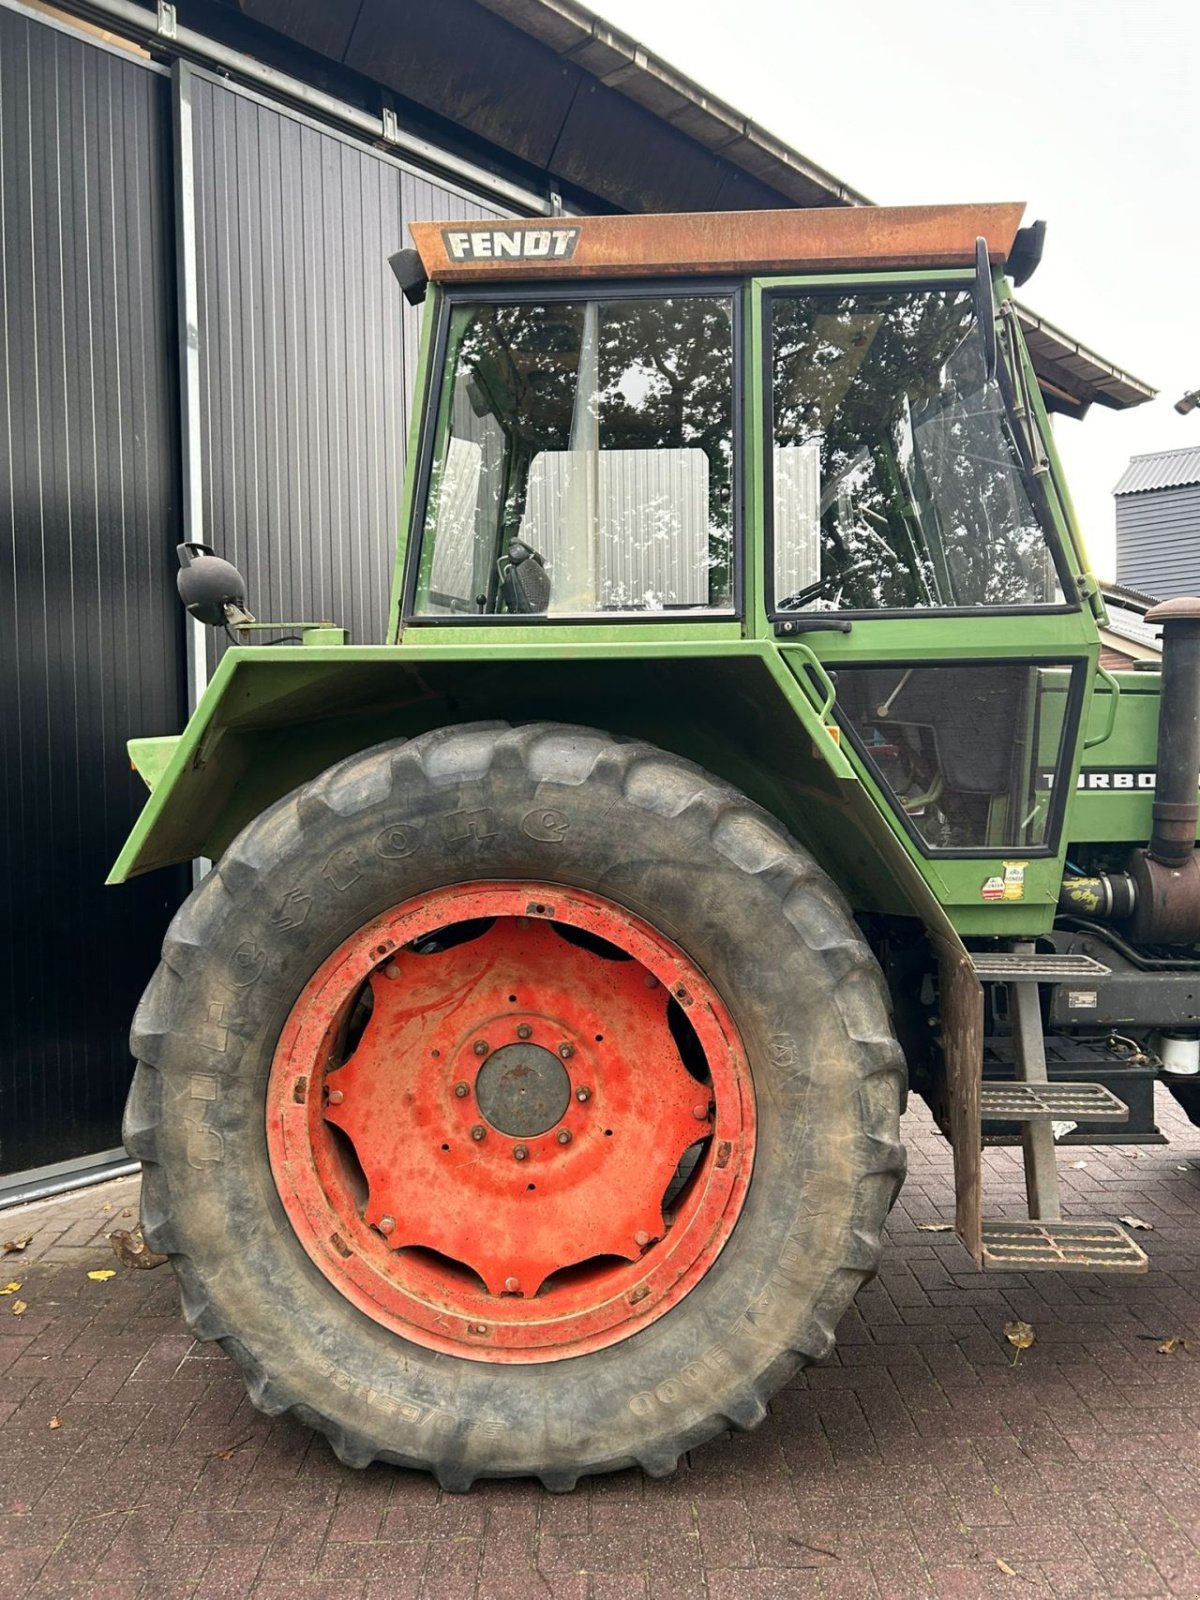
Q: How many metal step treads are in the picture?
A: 3